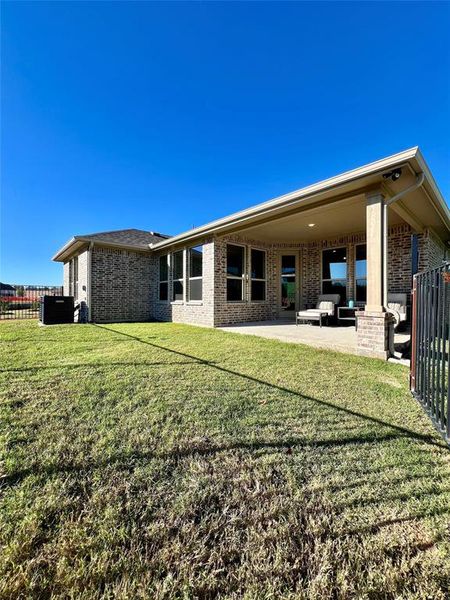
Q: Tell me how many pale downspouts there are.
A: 2